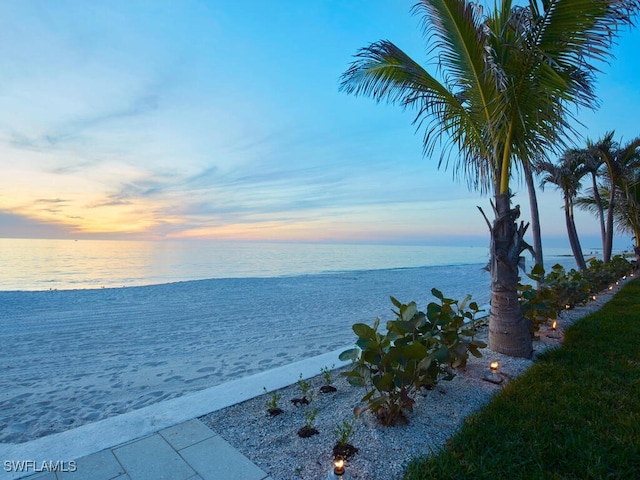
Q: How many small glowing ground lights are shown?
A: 9